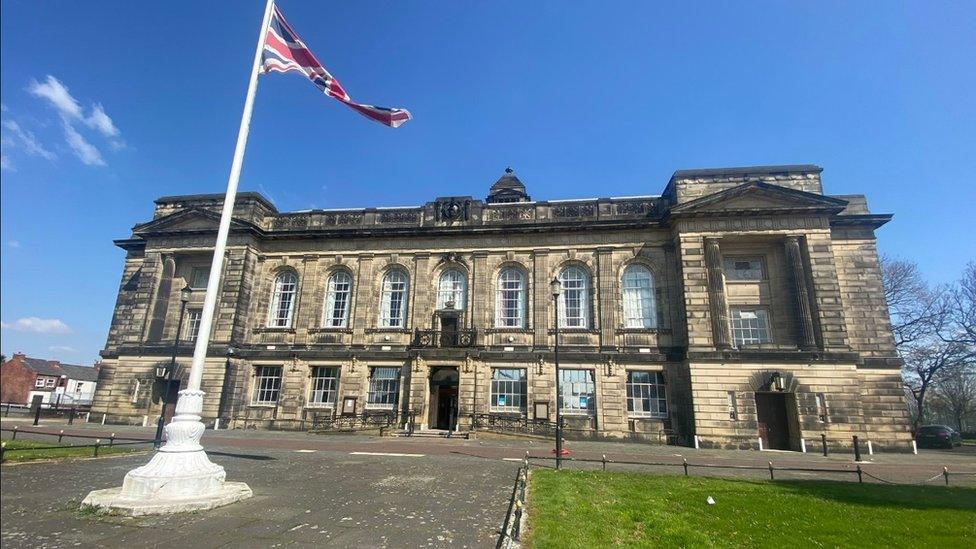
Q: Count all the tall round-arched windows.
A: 7